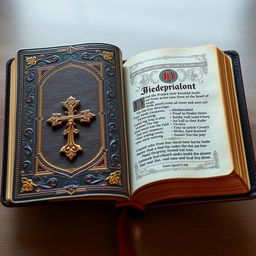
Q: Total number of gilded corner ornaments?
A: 4